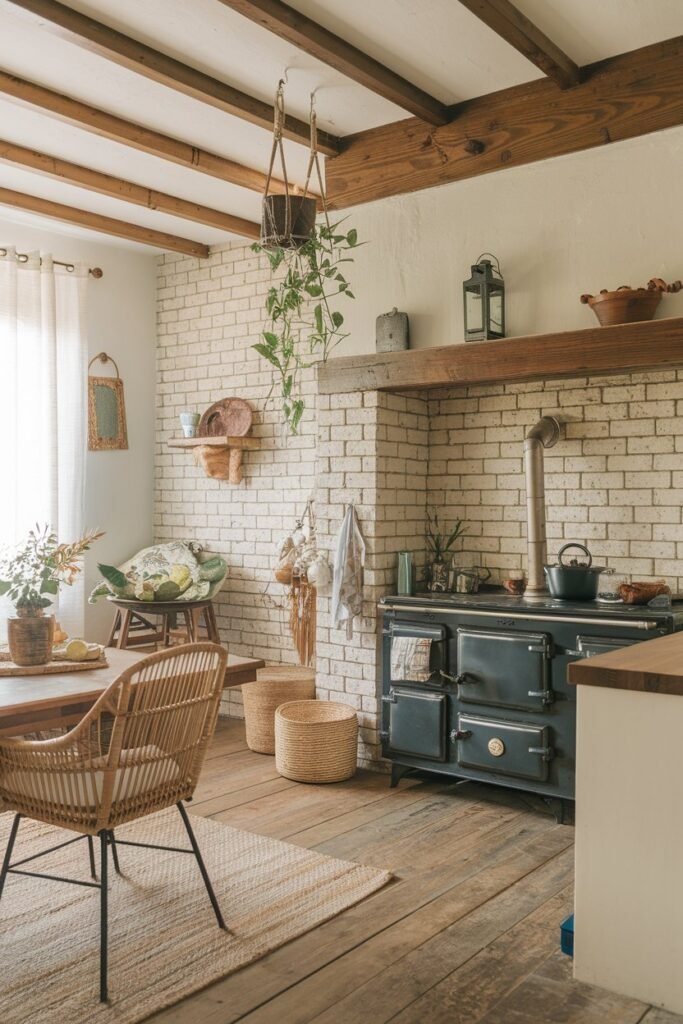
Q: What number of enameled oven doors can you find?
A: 5